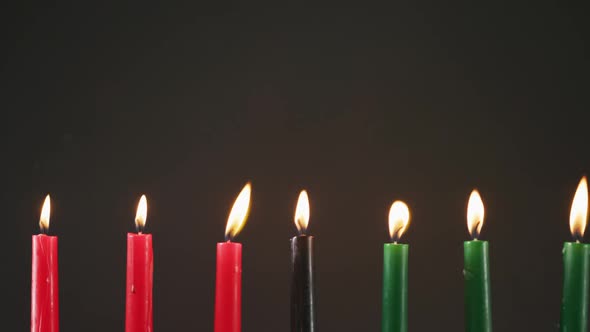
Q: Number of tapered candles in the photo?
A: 7